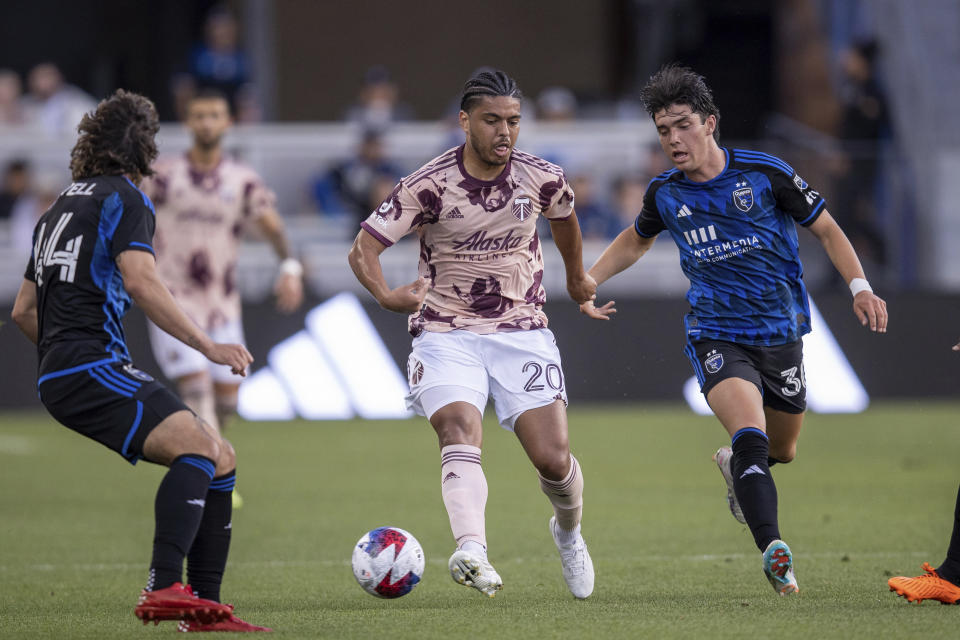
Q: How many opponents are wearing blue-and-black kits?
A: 2